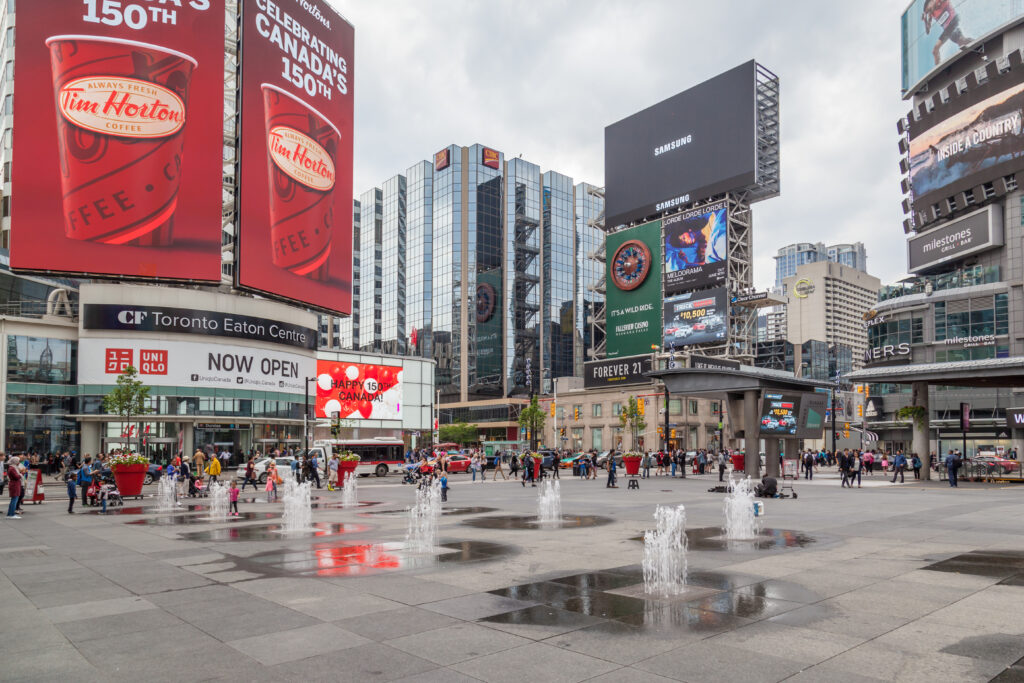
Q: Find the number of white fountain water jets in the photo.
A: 8